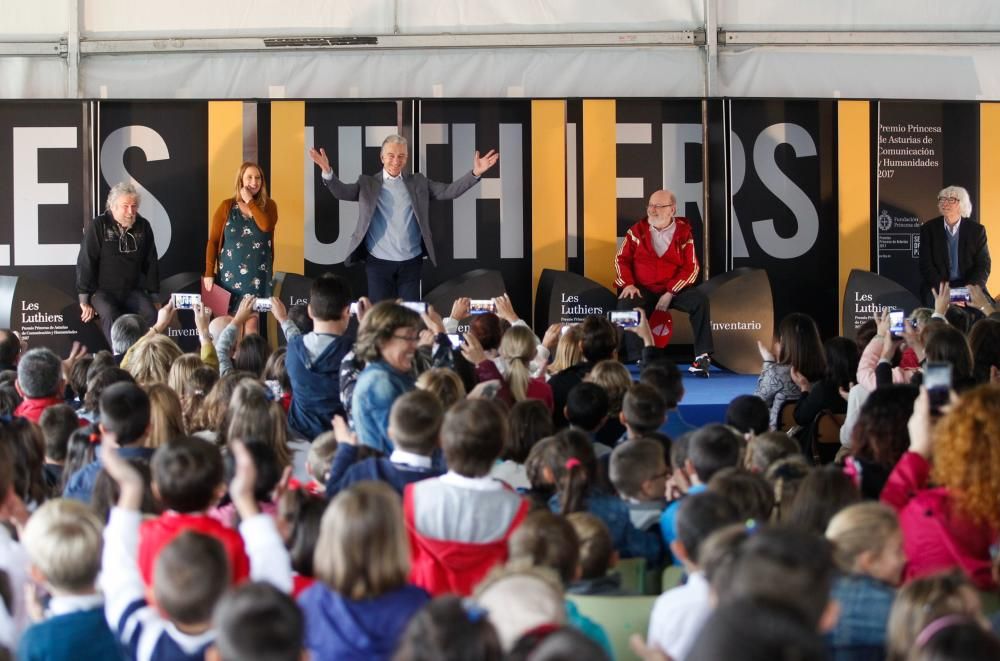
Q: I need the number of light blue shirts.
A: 1